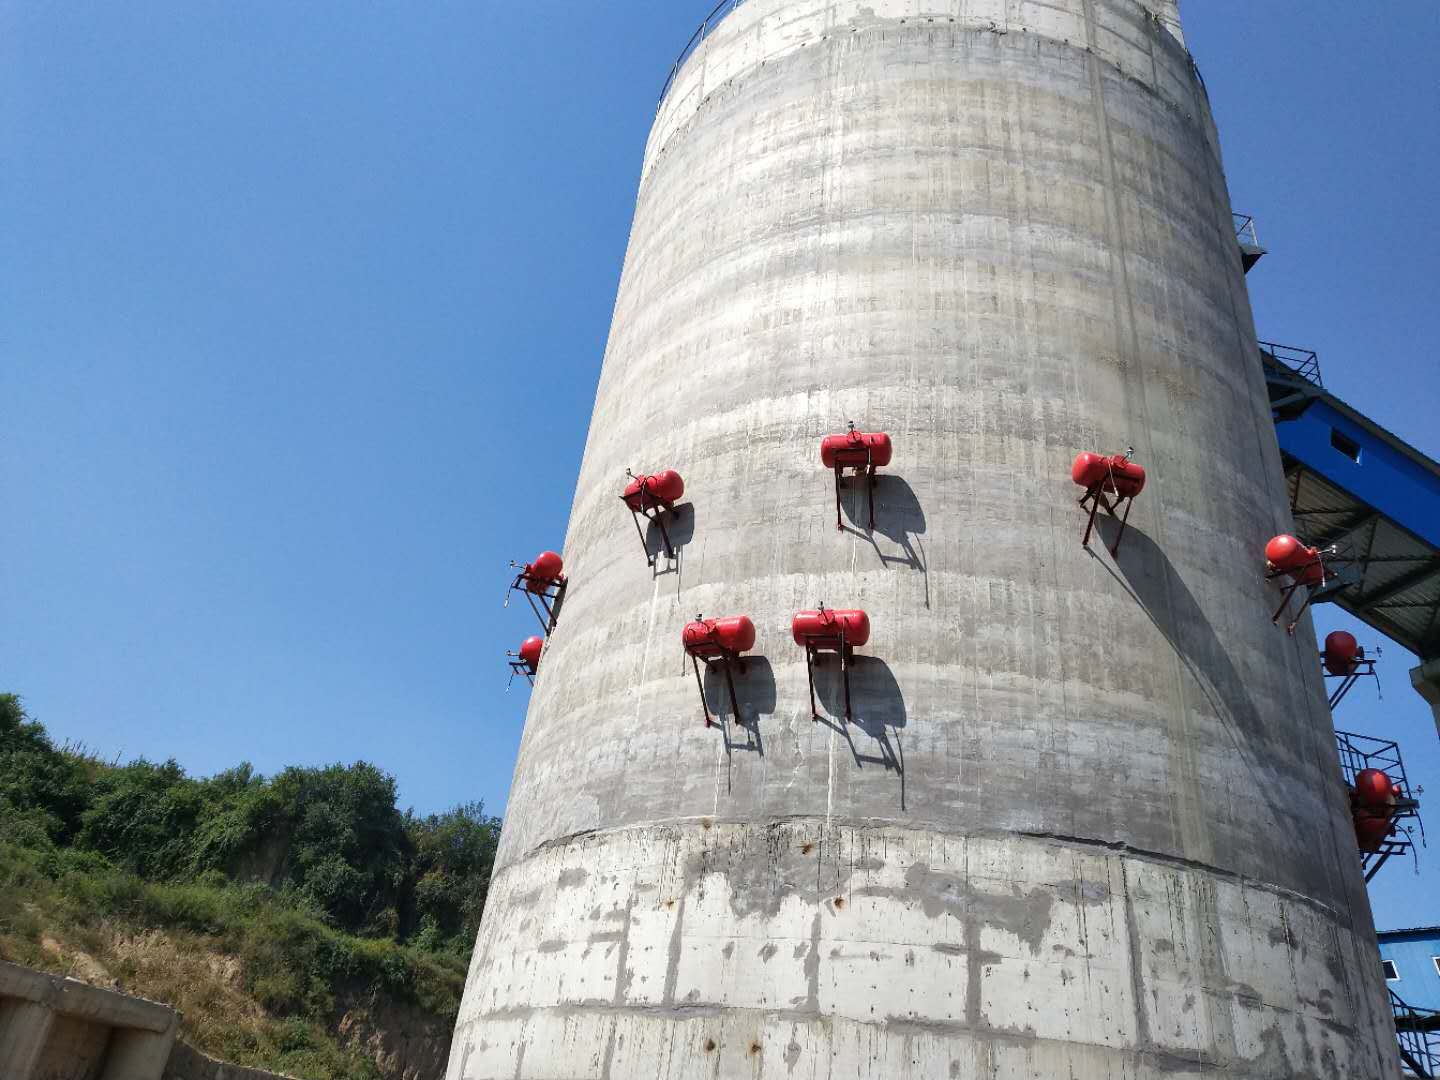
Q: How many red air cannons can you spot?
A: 11